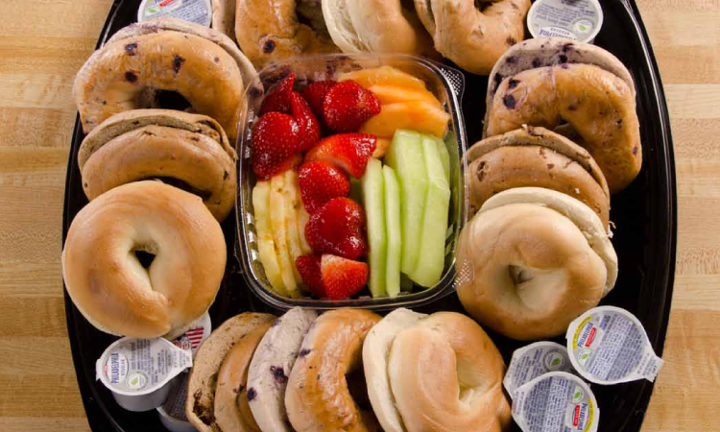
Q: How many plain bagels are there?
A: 4